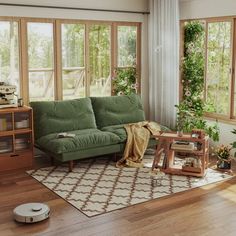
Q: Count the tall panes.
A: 7